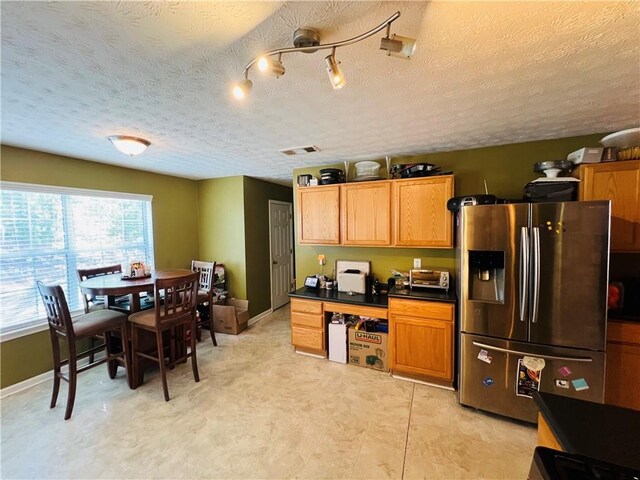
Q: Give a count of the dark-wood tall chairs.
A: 4